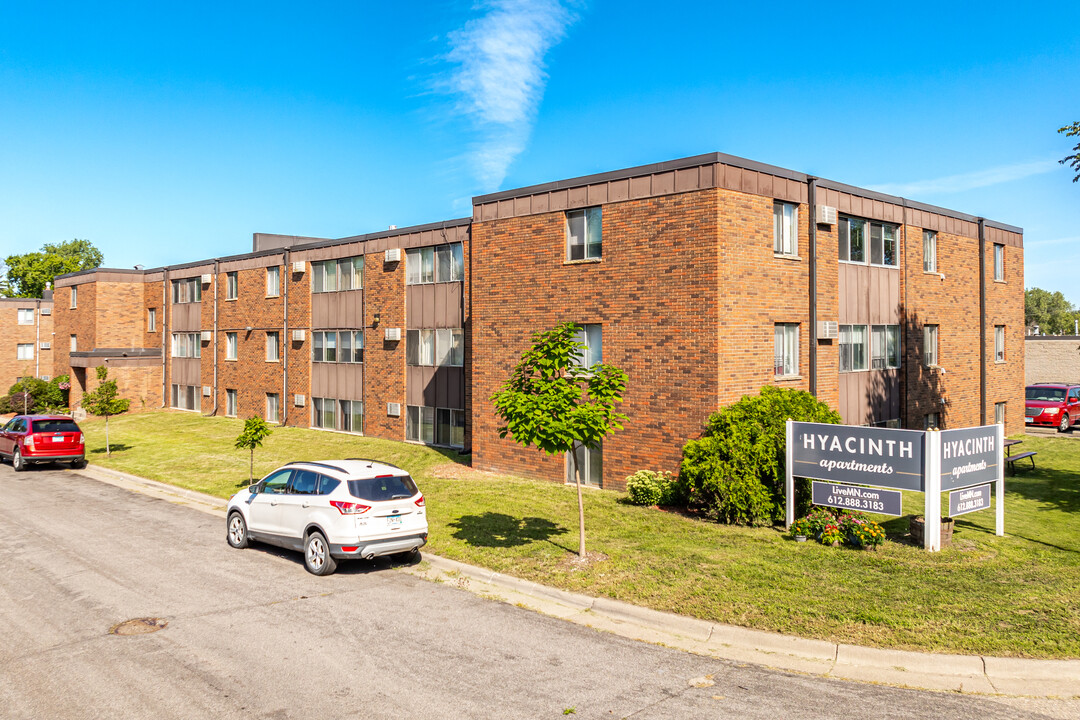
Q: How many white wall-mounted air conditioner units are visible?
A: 14